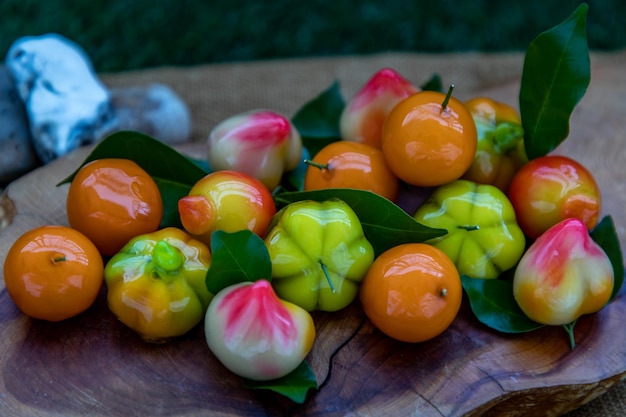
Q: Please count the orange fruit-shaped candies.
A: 5